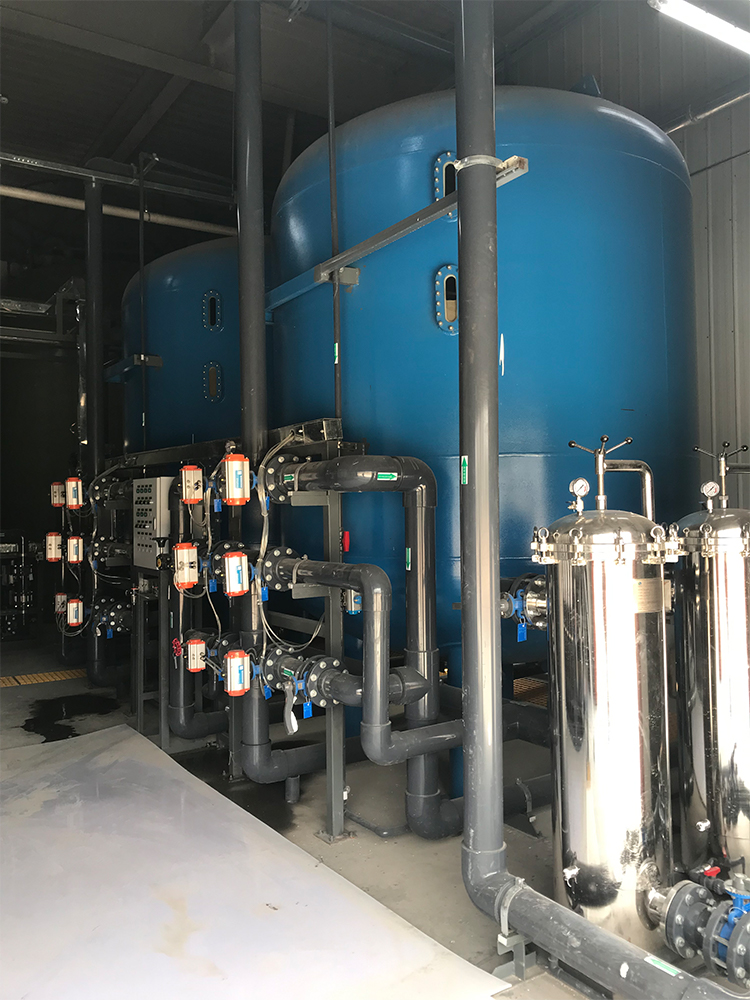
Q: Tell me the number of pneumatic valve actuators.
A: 12